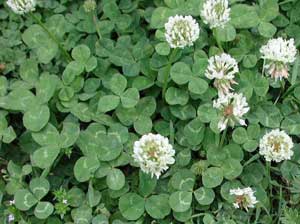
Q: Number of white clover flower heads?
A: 9